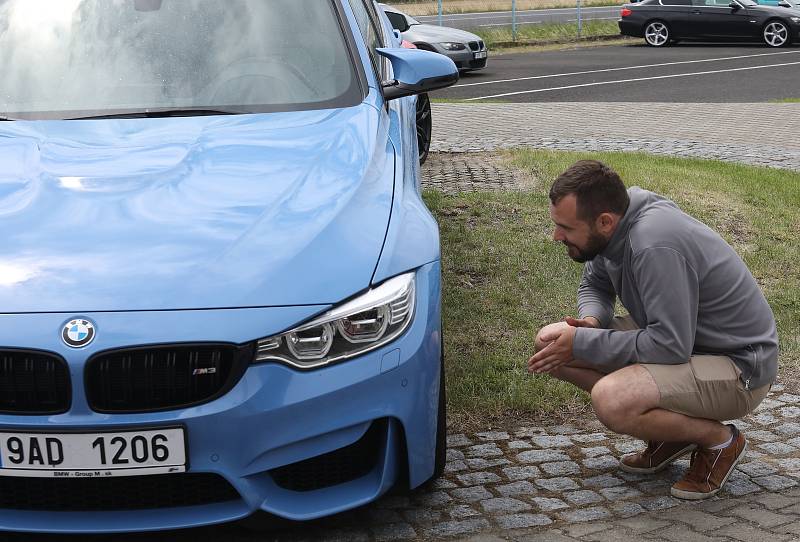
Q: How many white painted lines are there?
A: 2